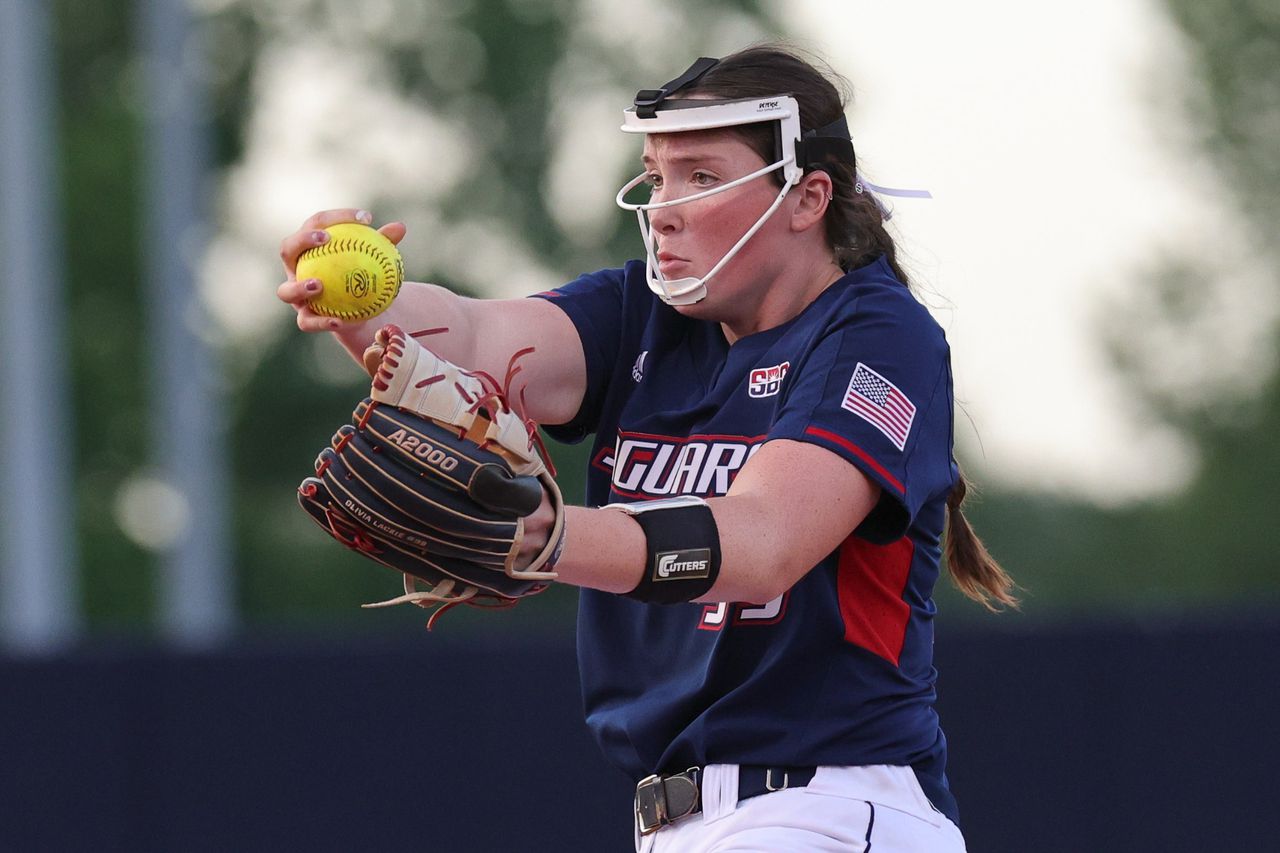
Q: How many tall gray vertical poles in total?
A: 2